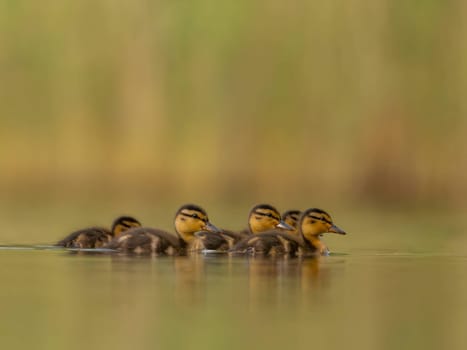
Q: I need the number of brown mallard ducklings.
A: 5